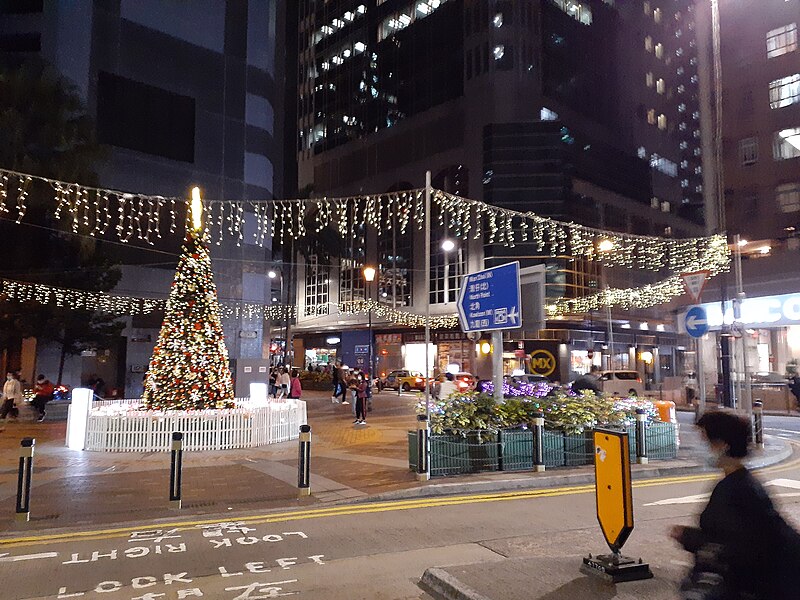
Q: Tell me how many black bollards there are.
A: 7